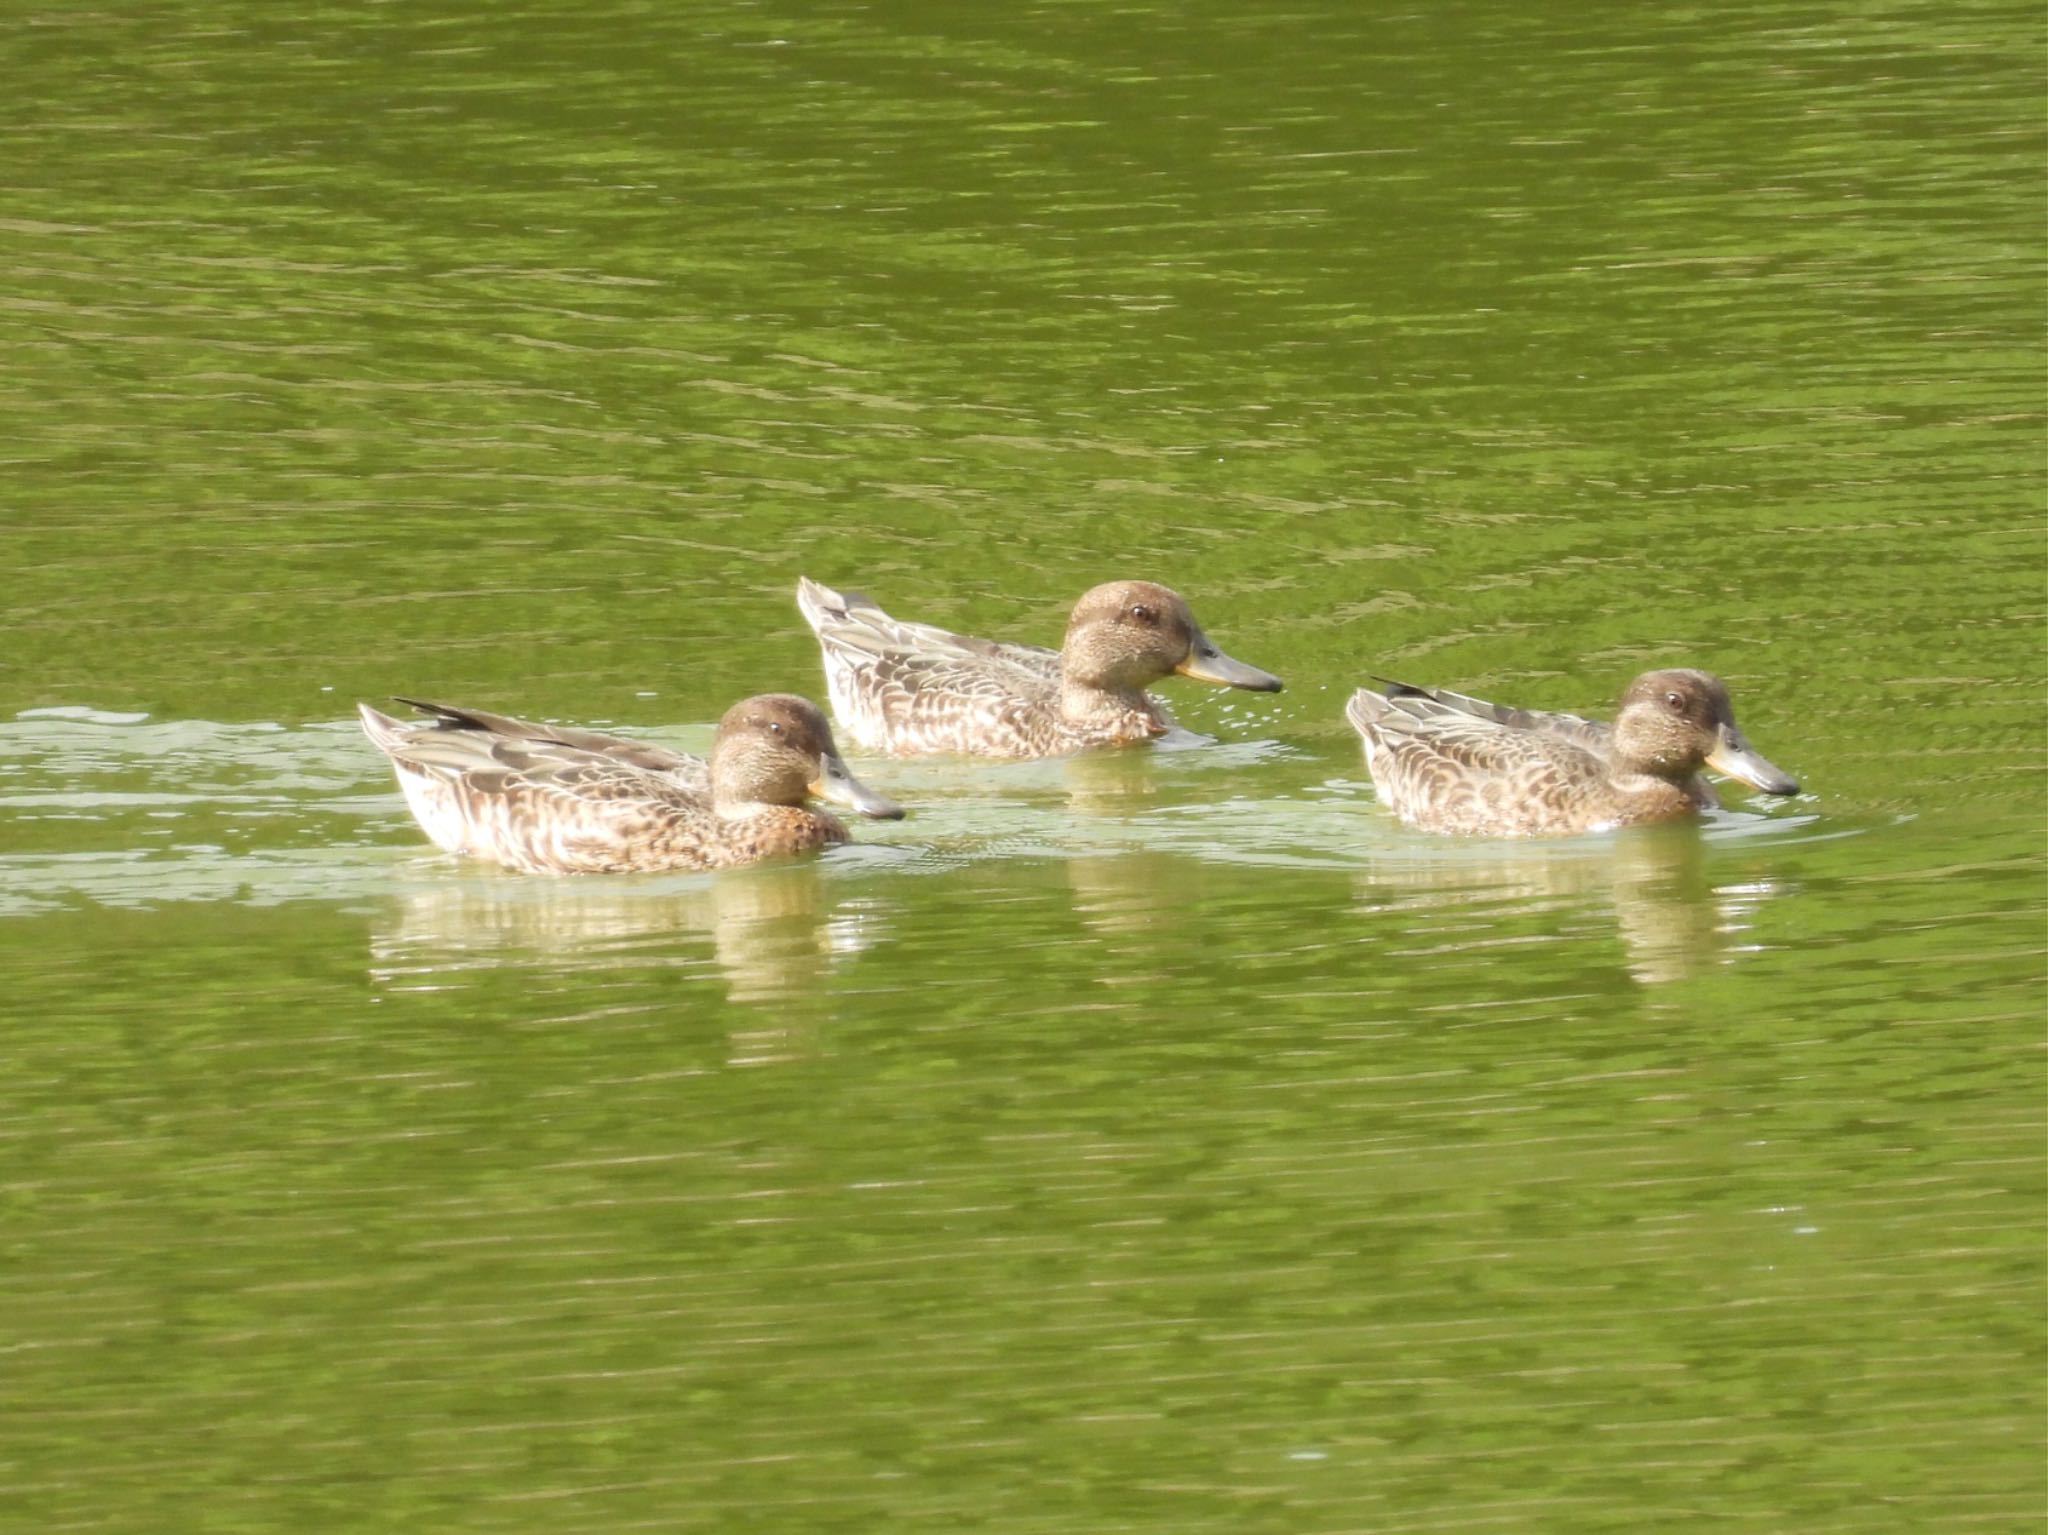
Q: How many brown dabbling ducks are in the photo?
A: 3